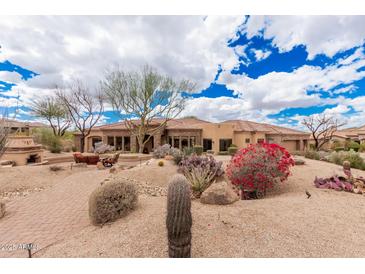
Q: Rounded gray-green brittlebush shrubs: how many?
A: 1